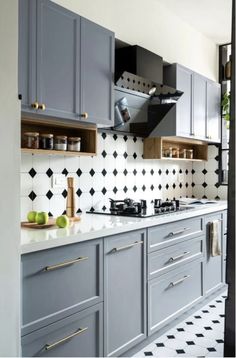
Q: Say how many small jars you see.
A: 8